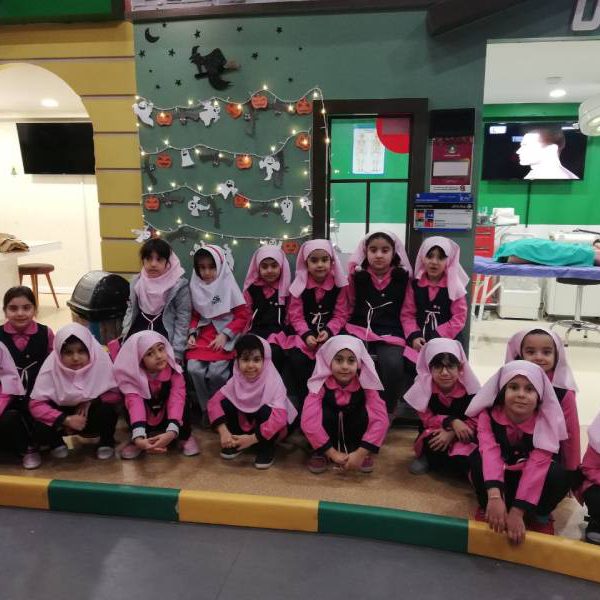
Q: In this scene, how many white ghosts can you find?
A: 12